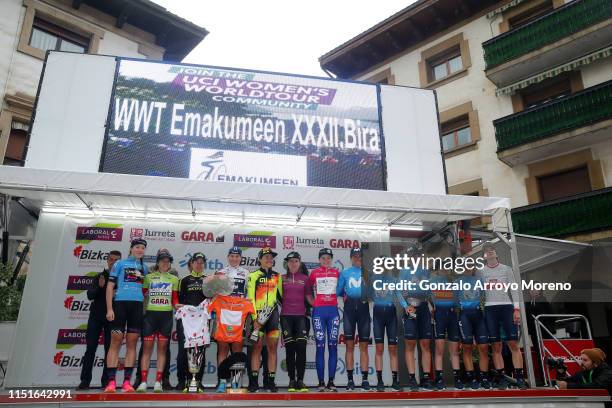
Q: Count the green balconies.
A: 3